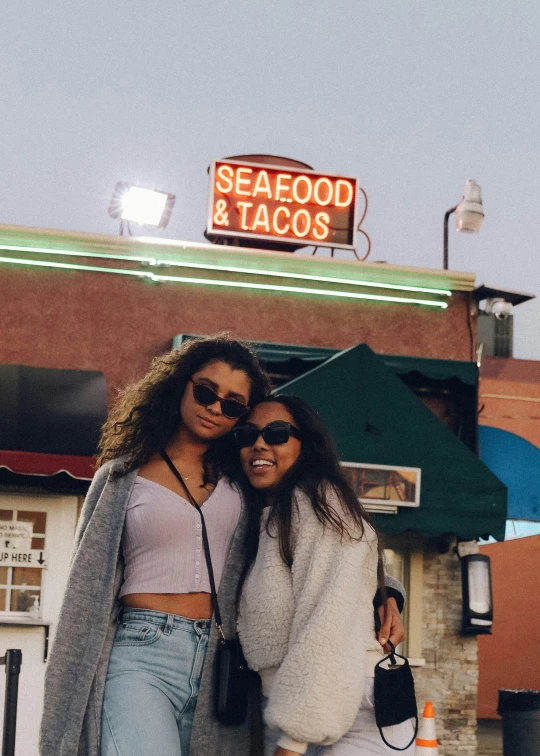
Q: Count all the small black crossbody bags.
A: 1